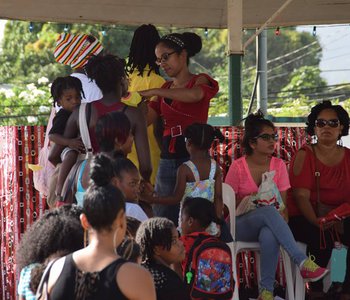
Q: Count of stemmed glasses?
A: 0